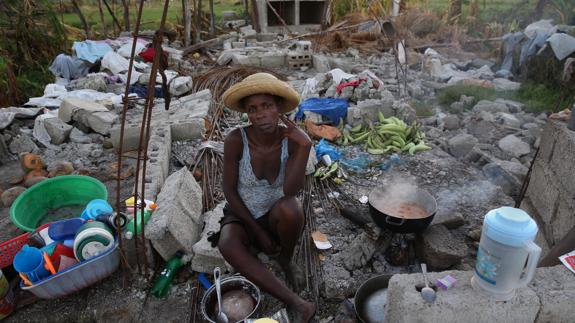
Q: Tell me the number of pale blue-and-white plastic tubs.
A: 1